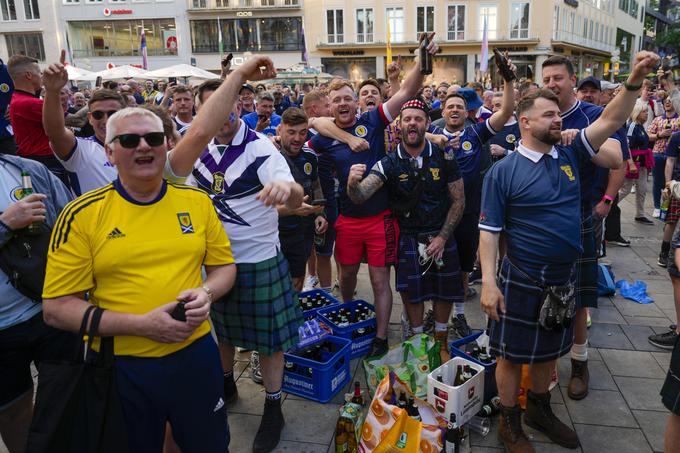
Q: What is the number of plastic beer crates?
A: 5